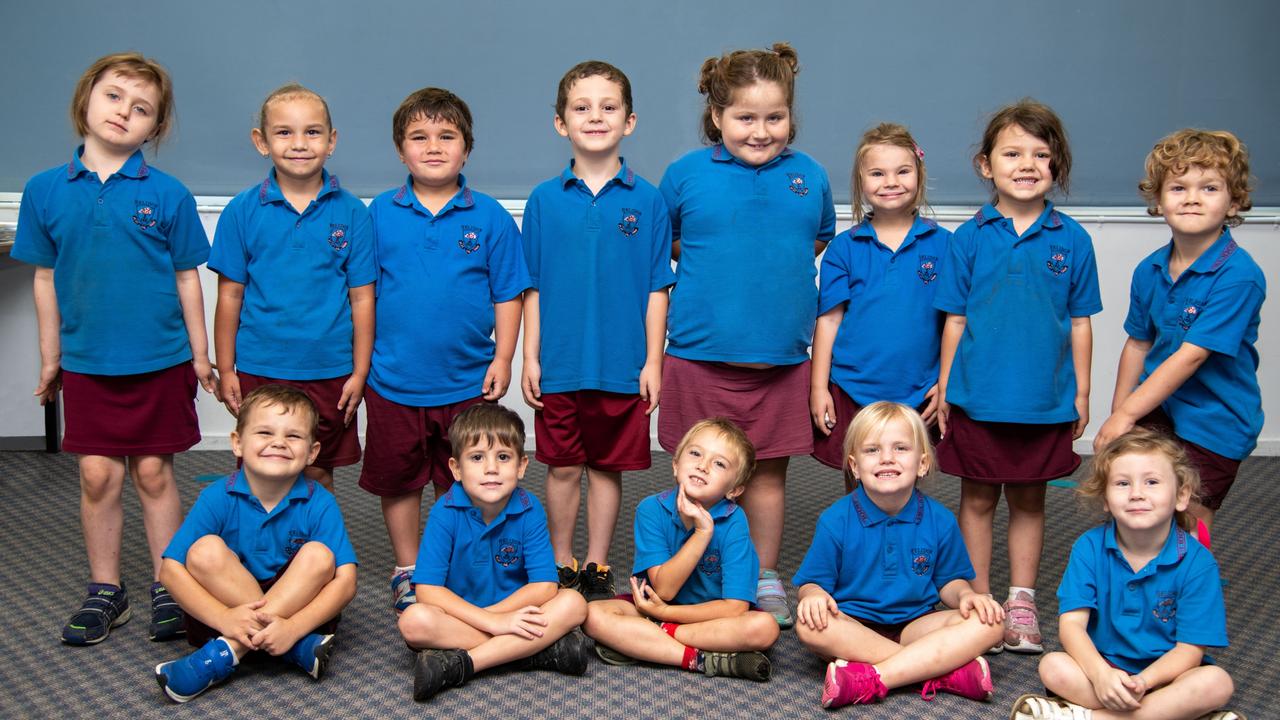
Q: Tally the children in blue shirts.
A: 13